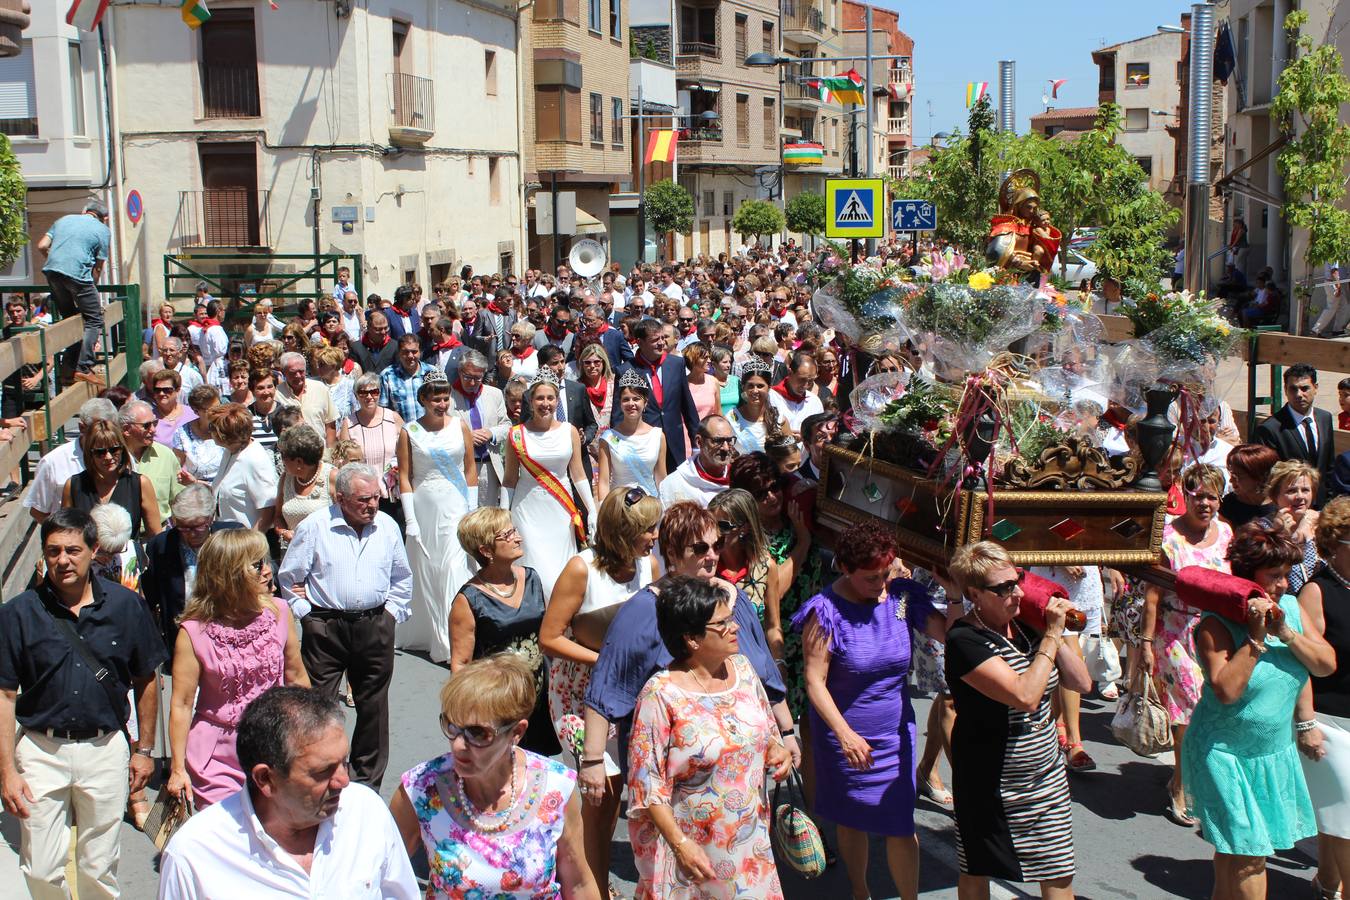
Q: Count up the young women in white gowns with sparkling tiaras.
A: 4